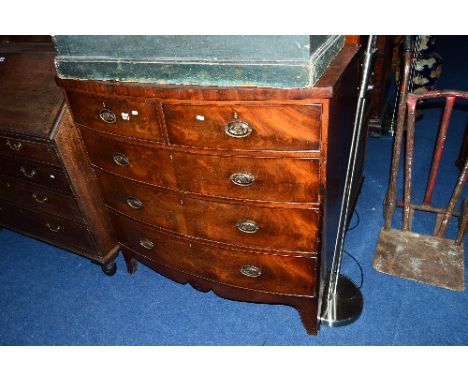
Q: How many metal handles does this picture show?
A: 12